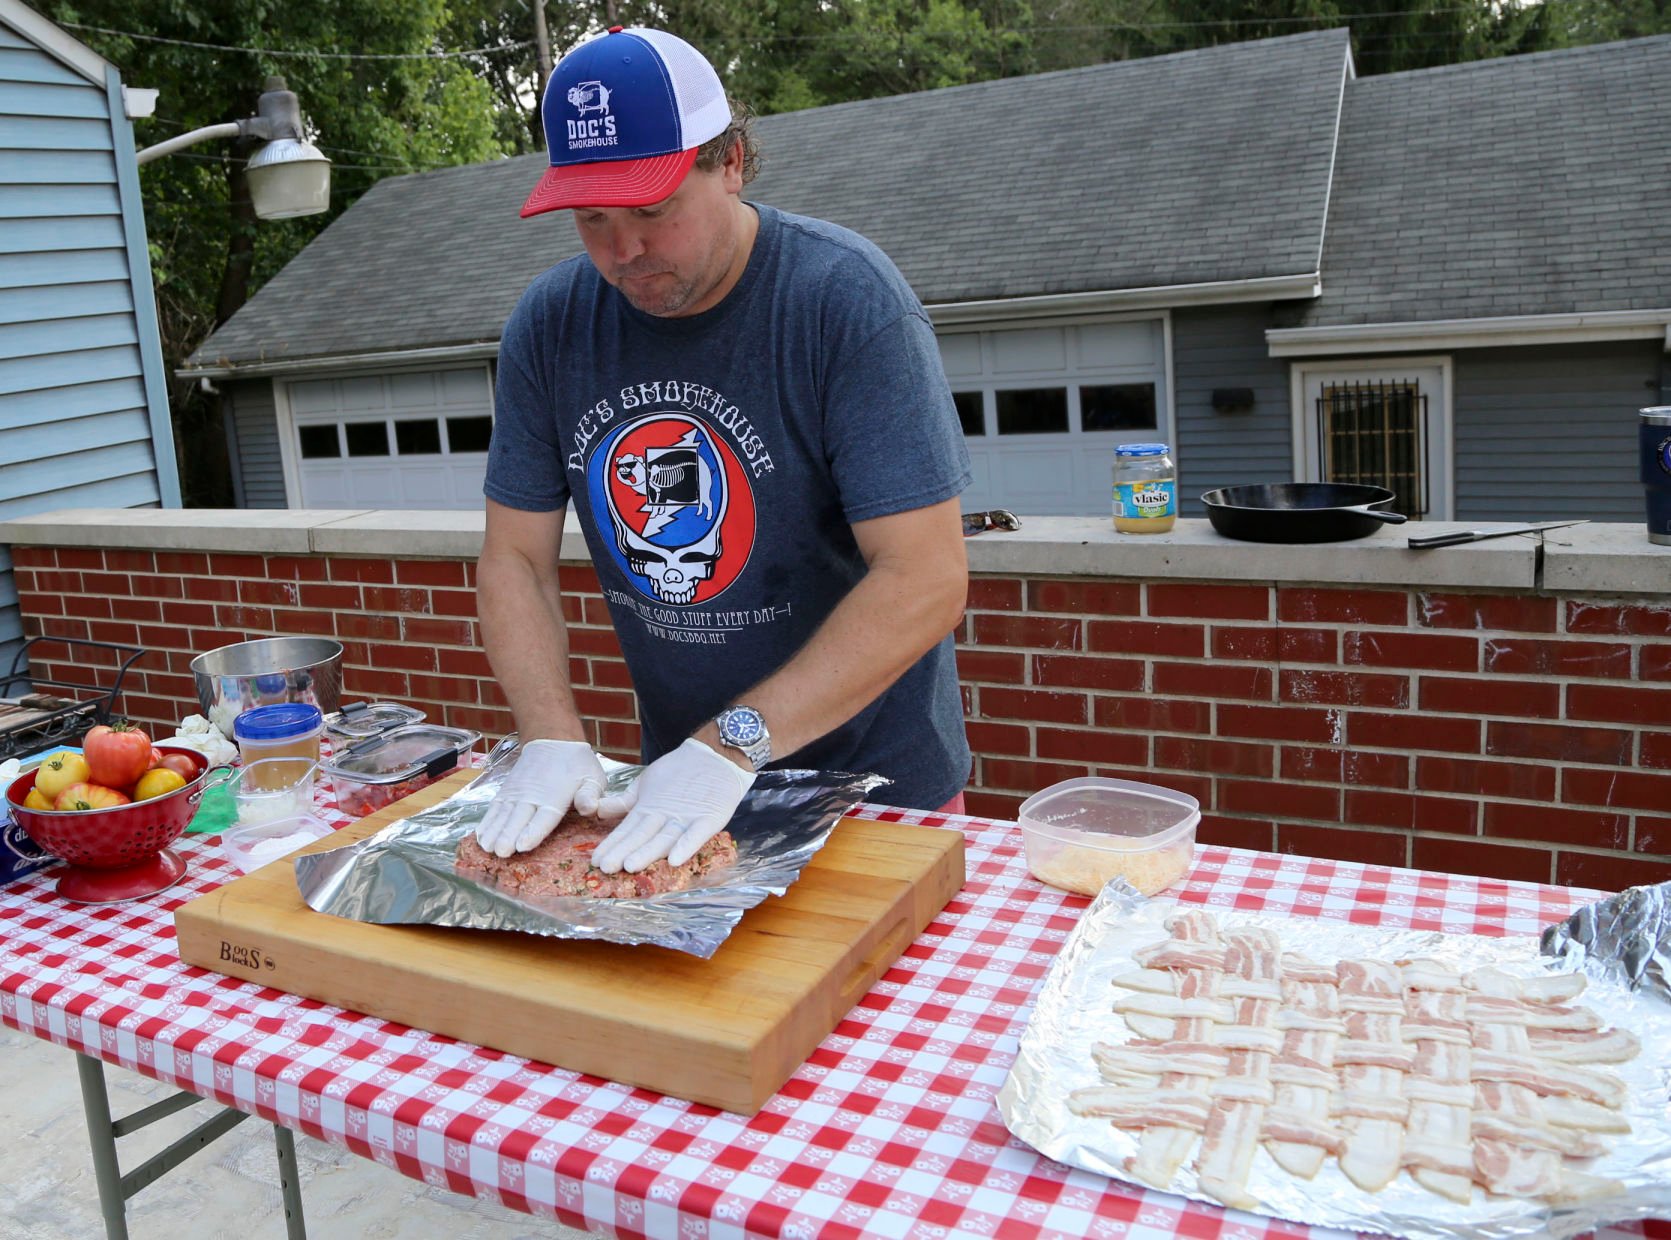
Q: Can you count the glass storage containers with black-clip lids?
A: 2